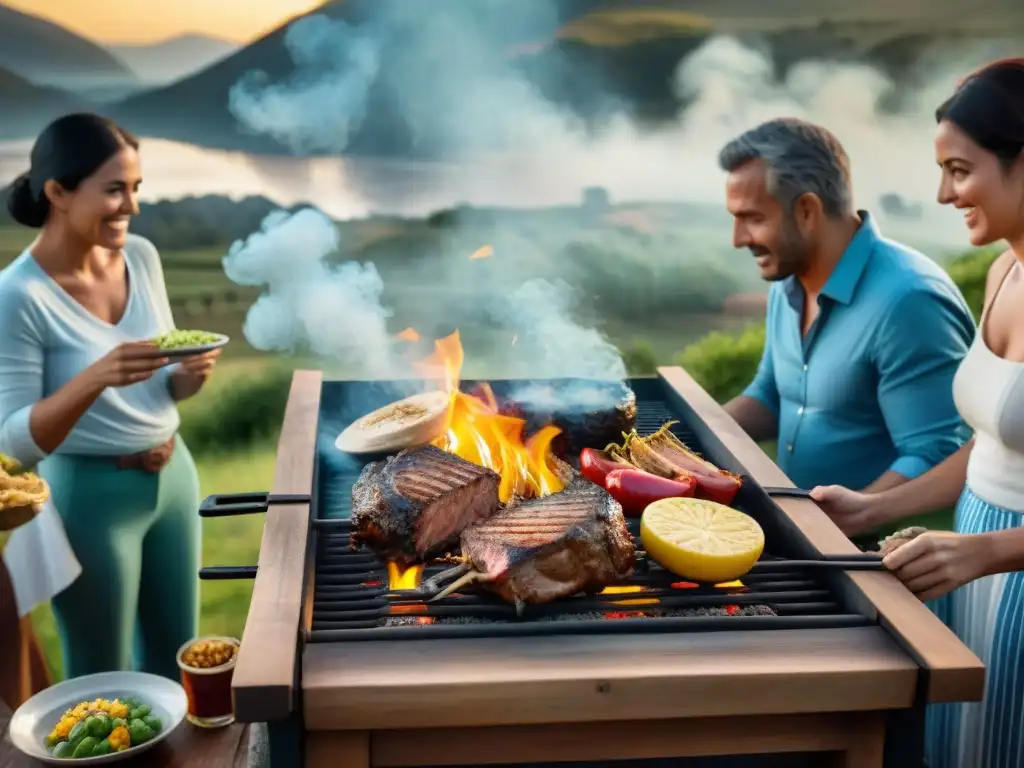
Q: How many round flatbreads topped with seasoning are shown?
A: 1